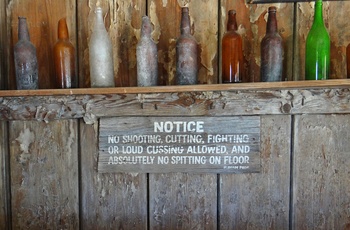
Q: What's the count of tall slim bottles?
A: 8